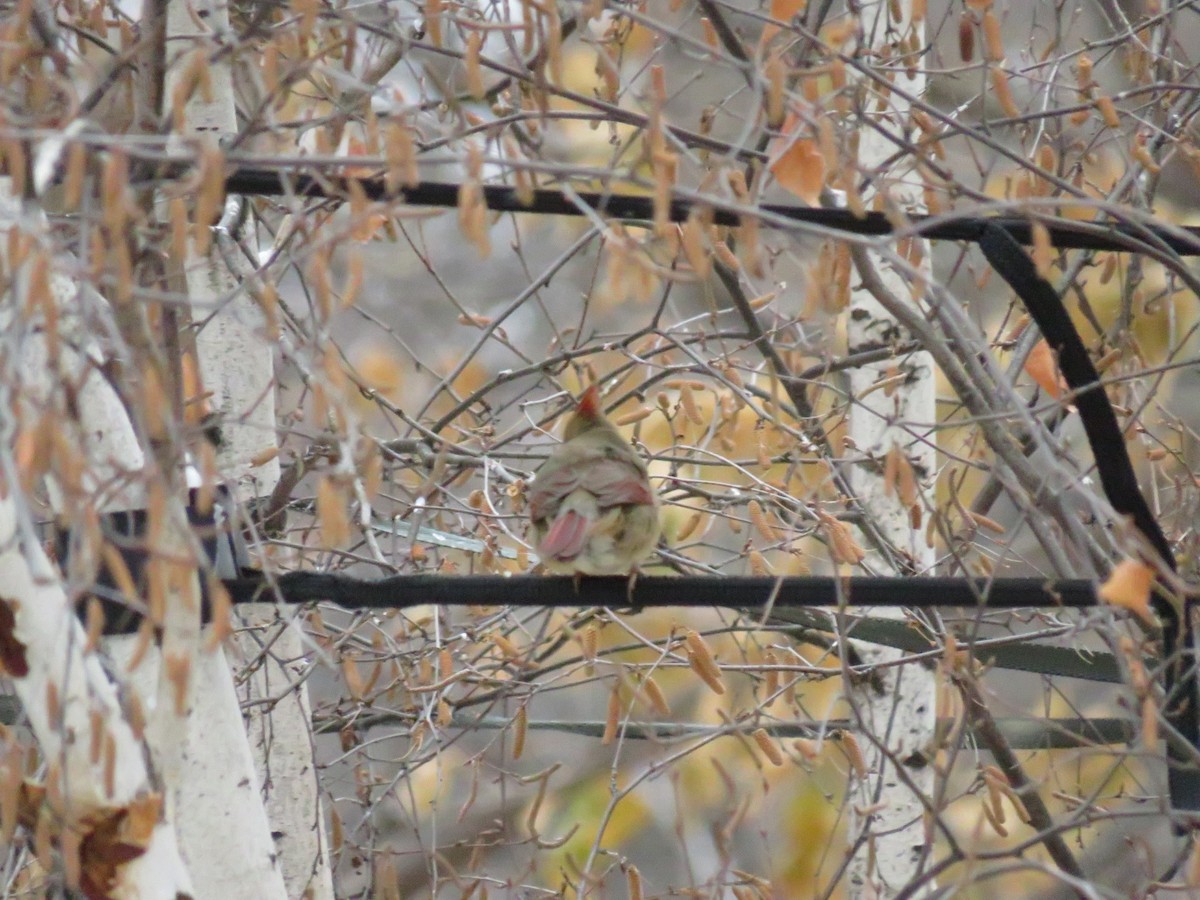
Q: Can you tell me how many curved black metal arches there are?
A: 1